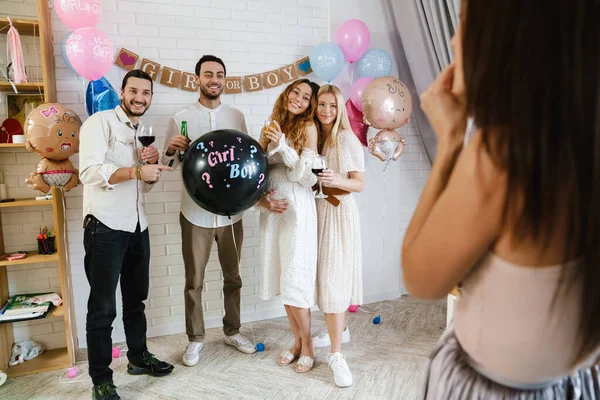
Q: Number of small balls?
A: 5